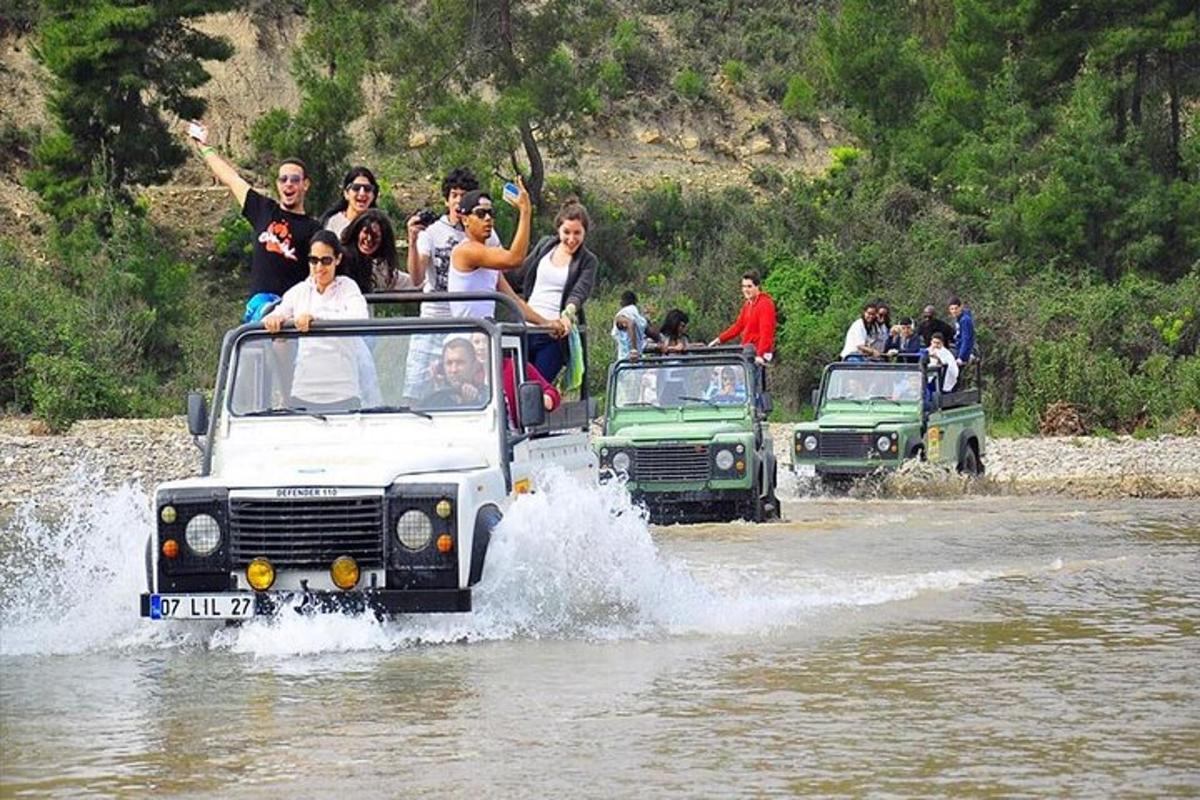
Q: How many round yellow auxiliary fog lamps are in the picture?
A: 2